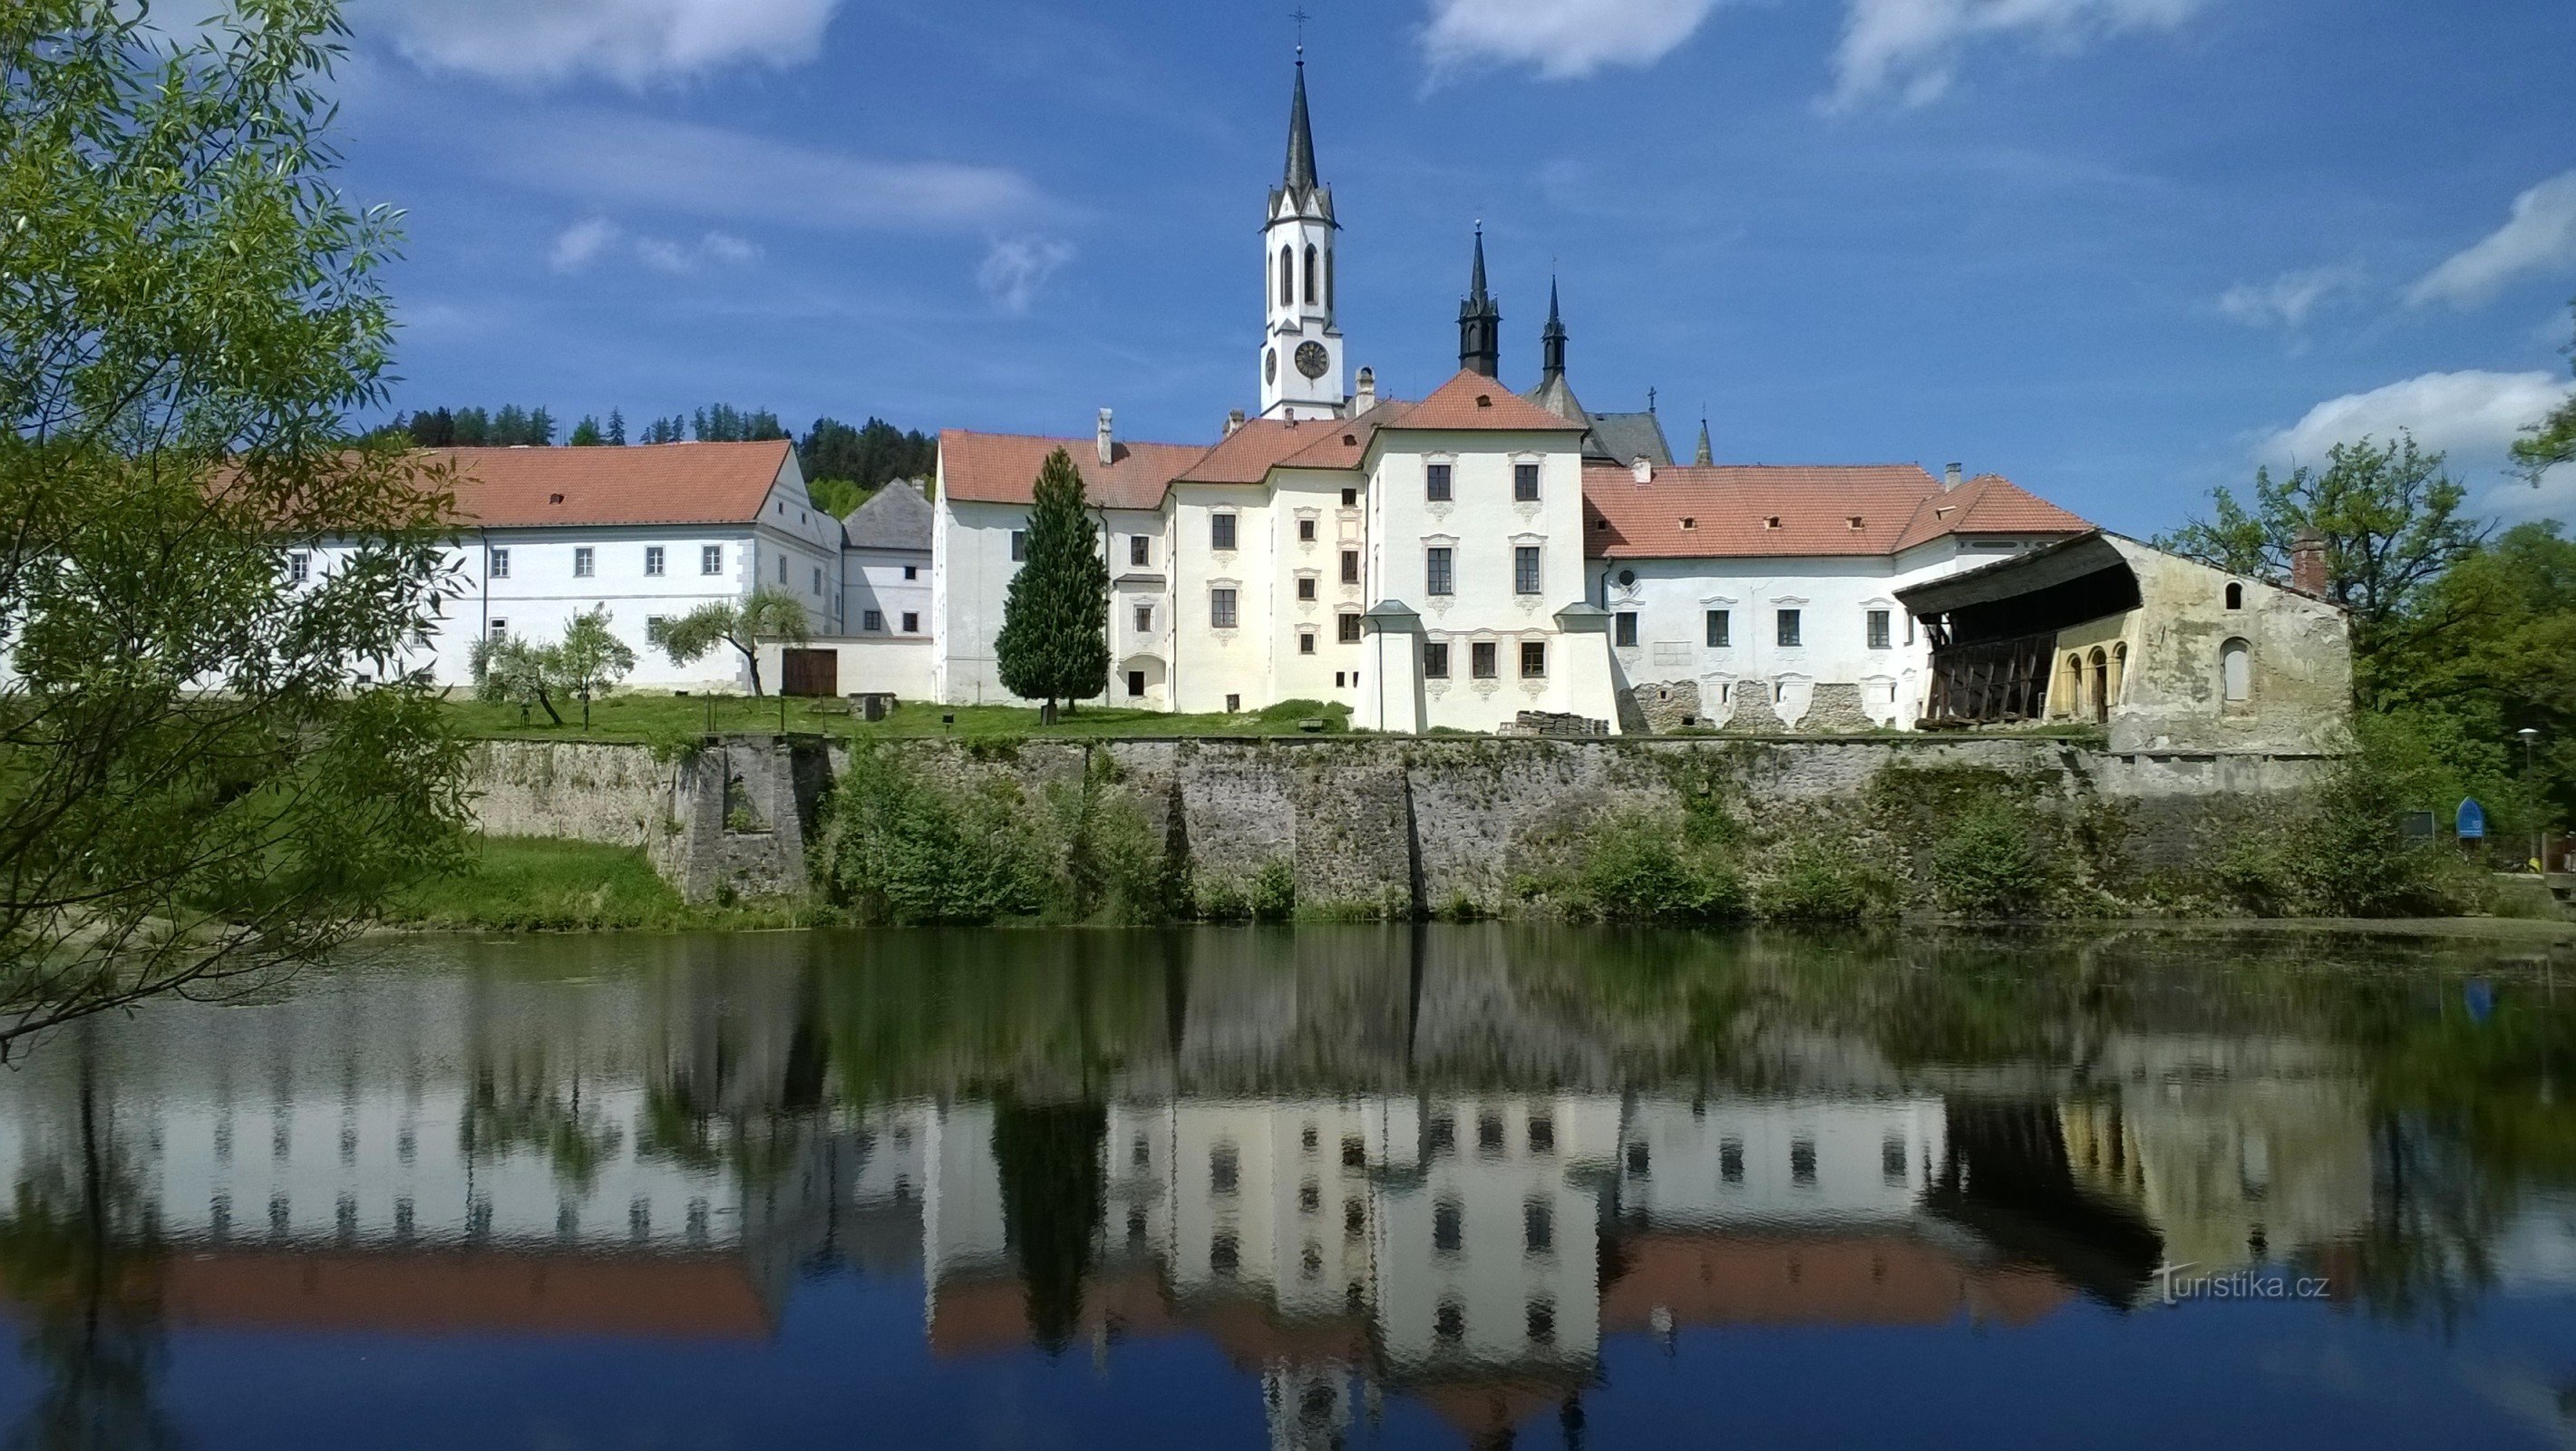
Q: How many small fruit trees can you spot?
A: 3